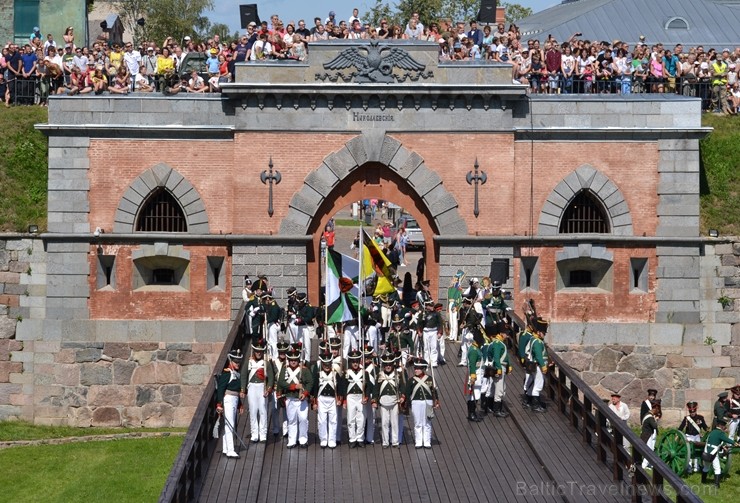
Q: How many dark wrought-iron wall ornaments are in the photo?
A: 2